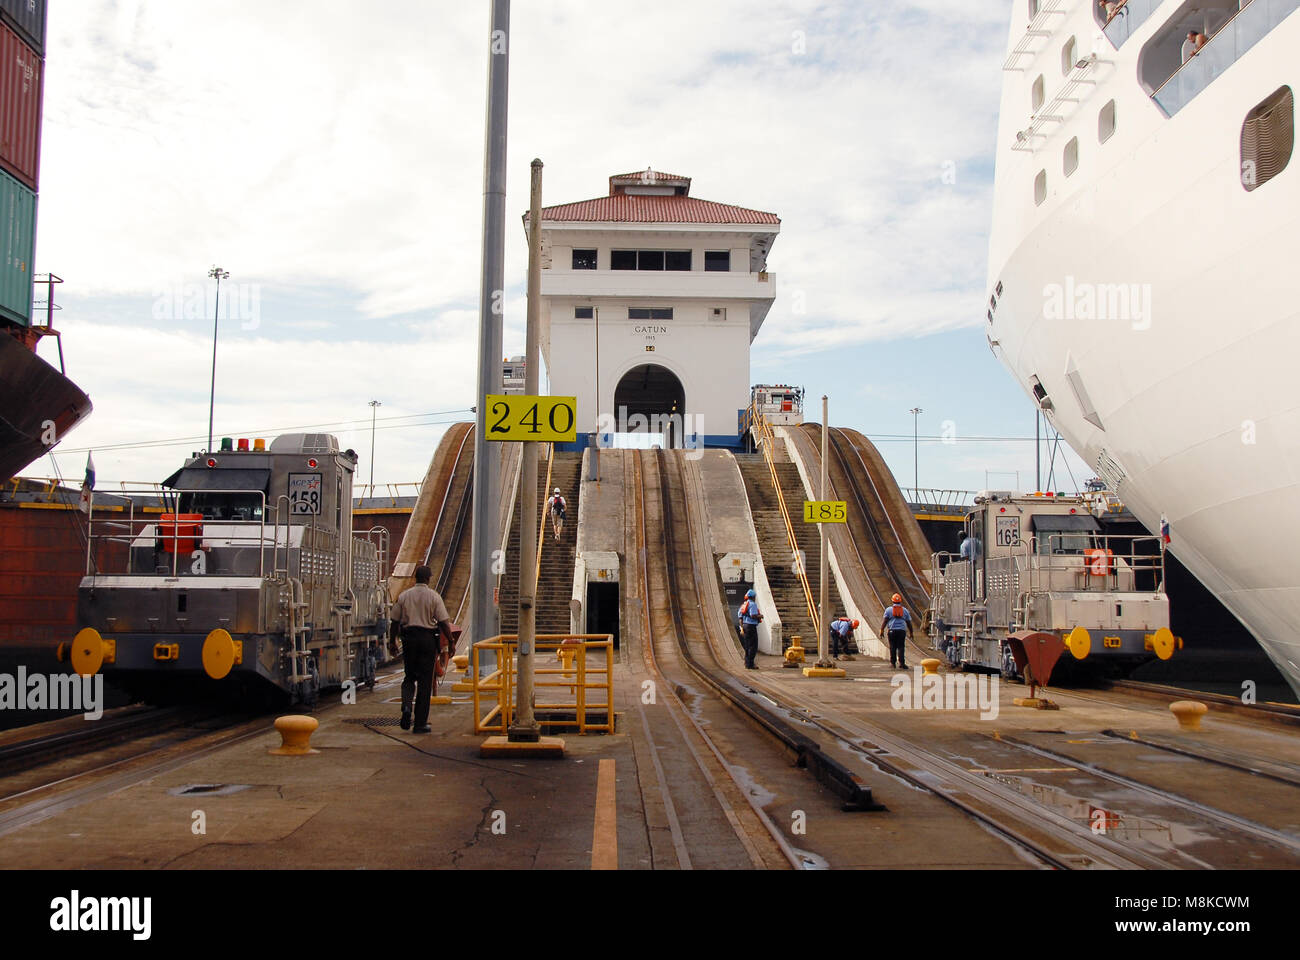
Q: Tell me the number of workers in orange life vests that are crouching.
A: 1